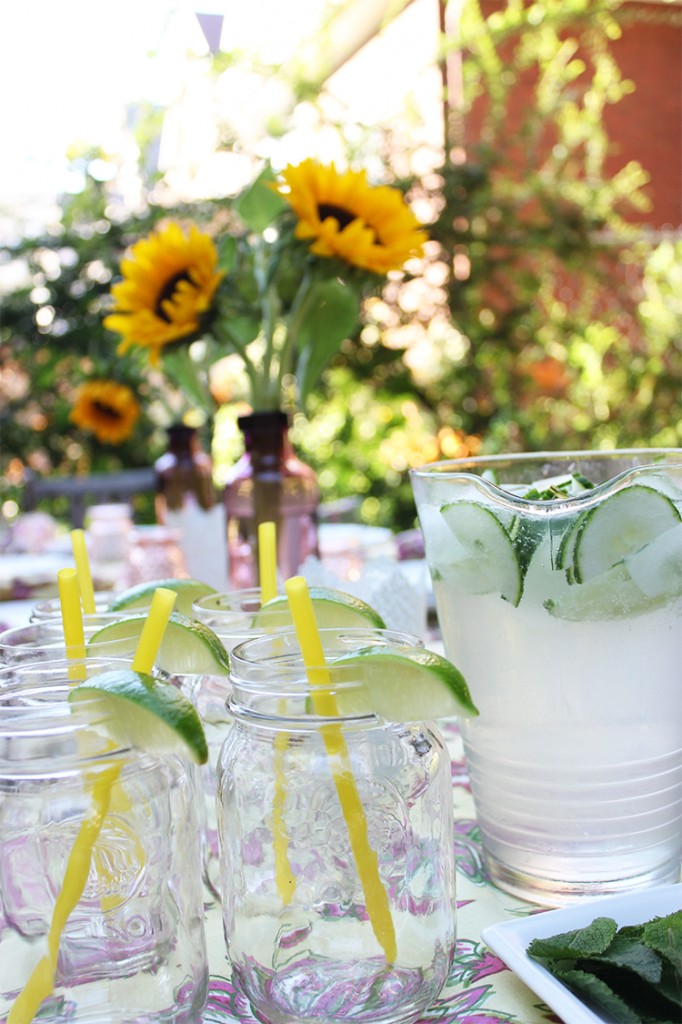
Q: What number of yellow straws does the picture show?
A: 5